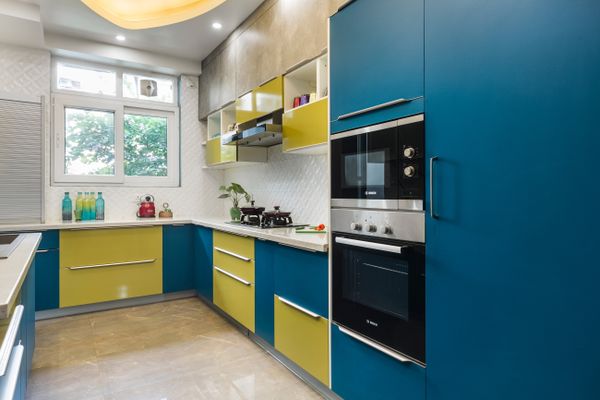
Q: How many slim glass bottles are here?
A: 5